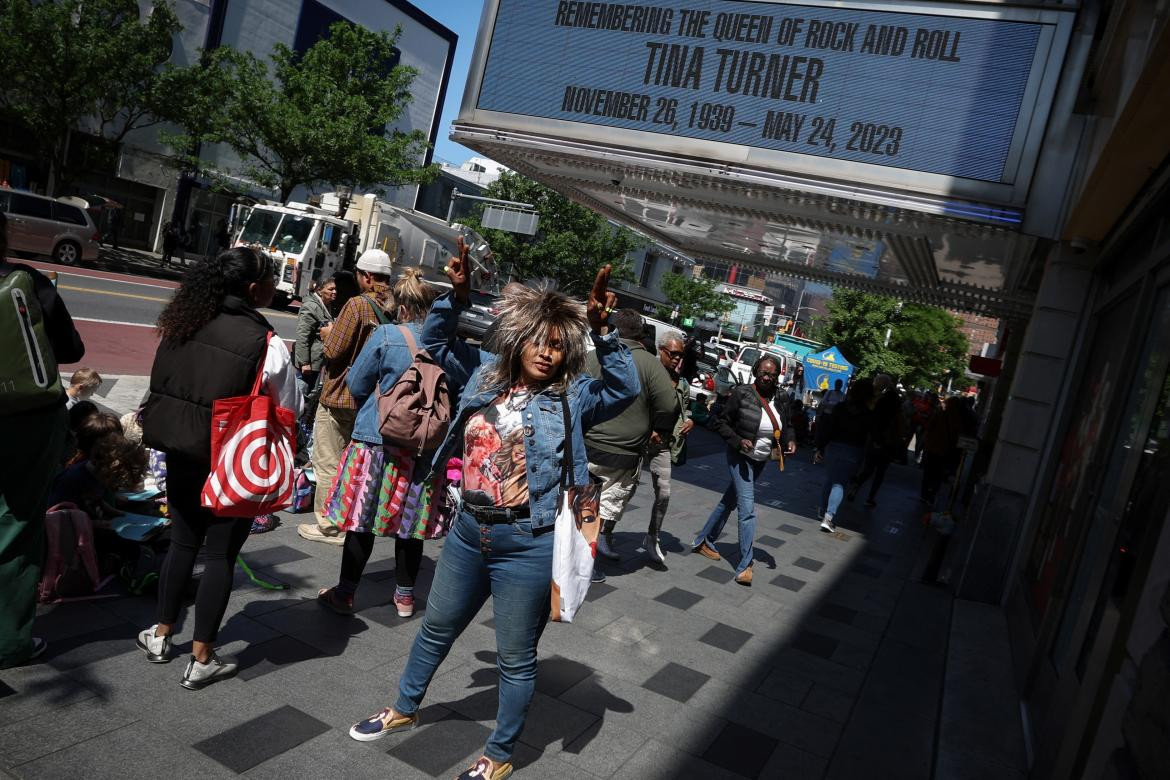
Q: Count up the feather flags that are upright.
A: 0